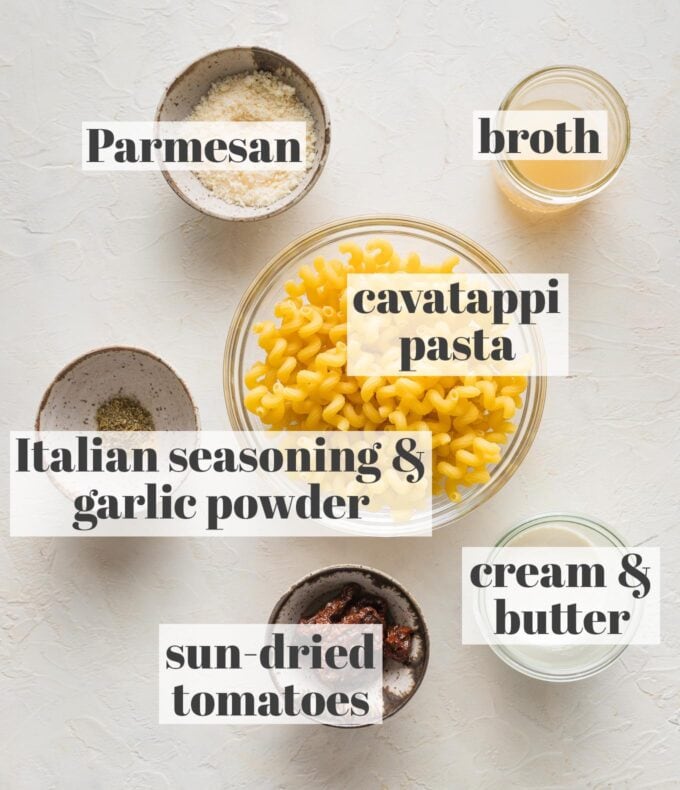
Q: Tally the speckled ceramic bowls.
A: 3